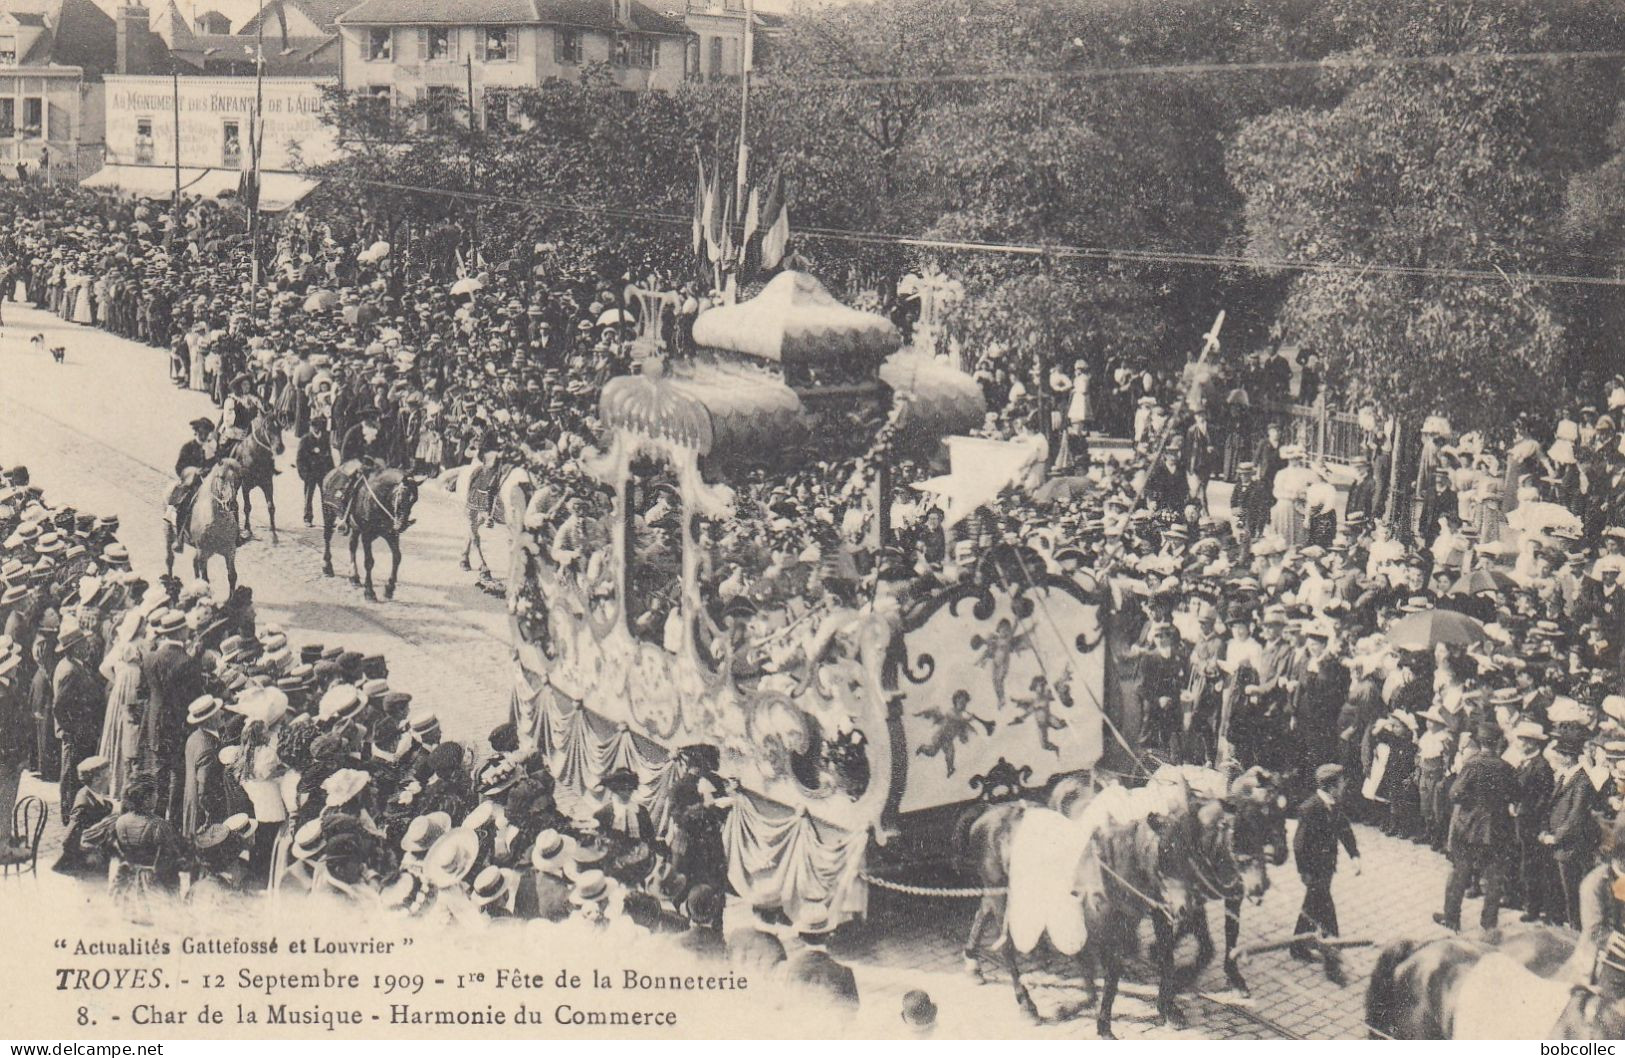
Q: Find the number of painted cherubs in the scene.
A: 3